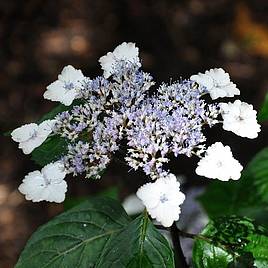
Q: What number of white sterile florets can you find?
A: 8